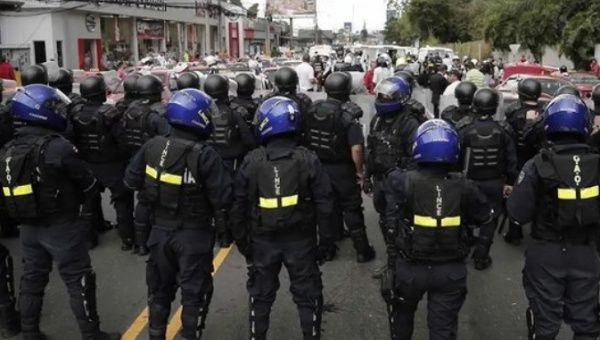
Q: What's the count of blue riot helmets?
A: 6